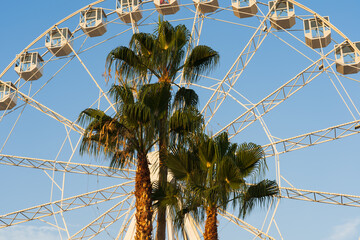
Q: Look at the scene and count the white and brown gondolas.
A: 11